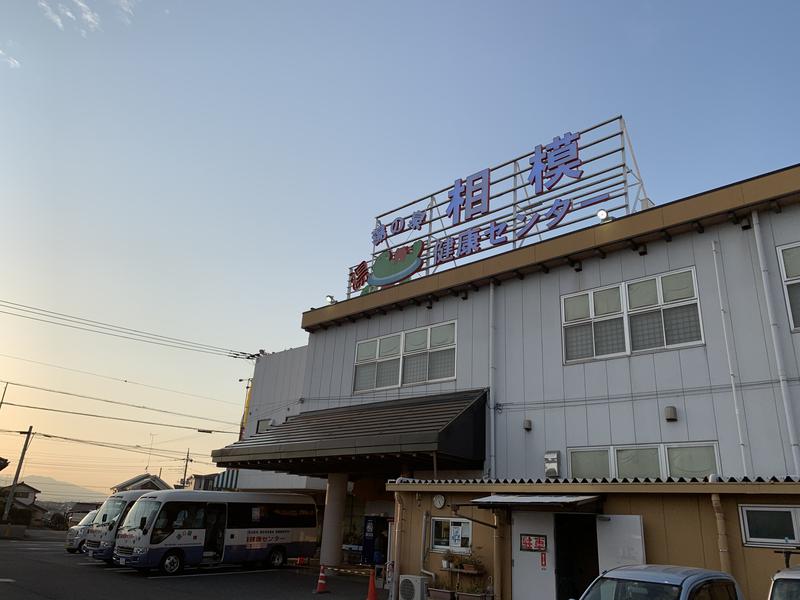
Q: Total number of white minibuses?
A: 2